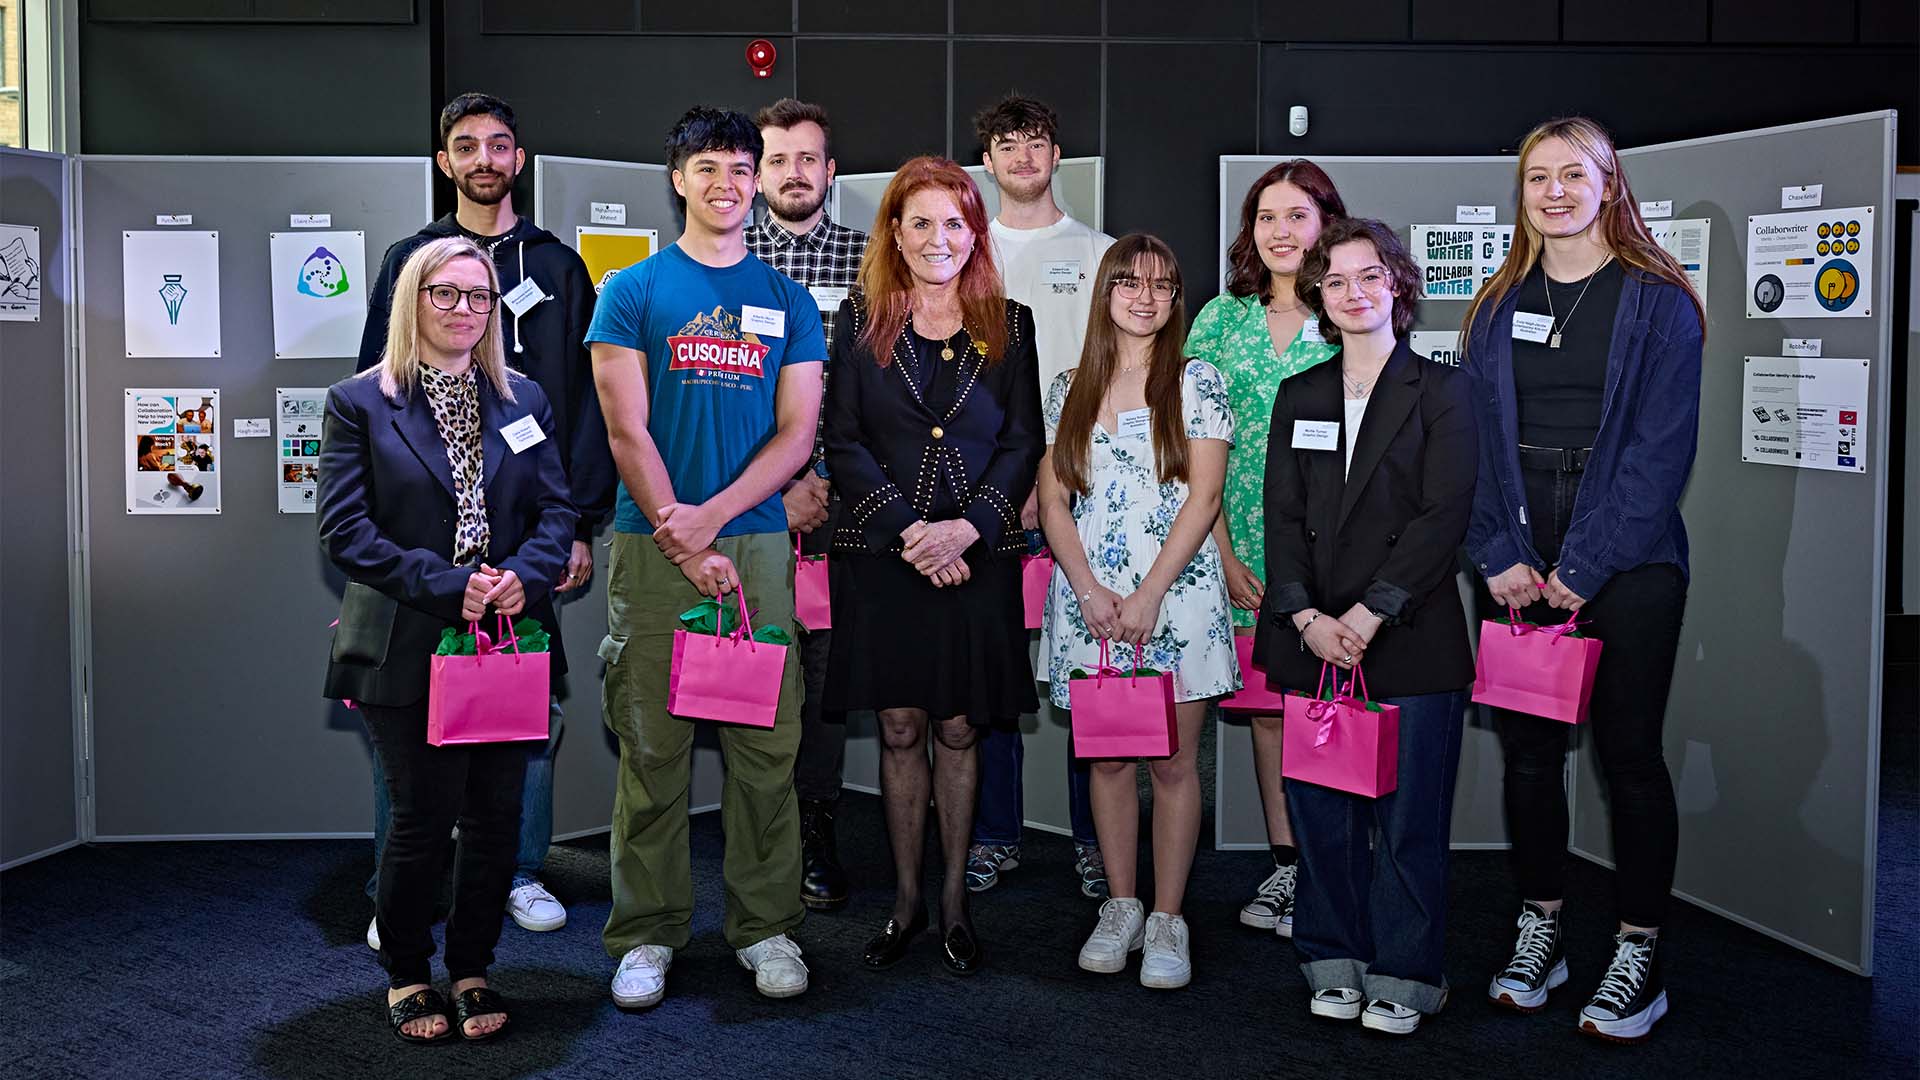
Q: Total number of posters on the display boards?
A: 11